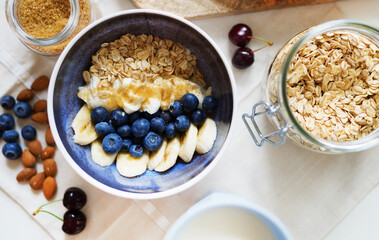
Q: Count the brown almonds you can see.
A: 12